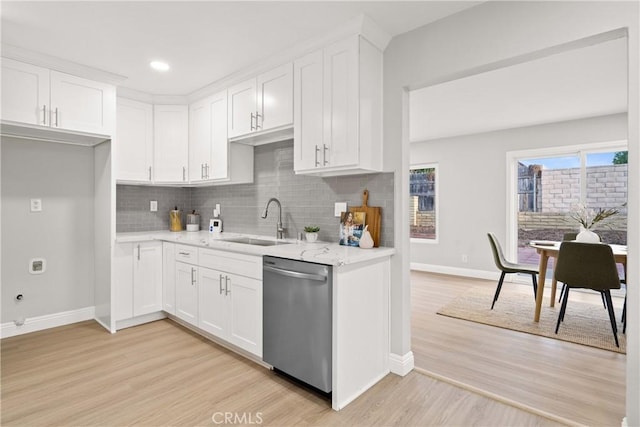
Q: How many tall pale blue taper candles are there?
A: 0